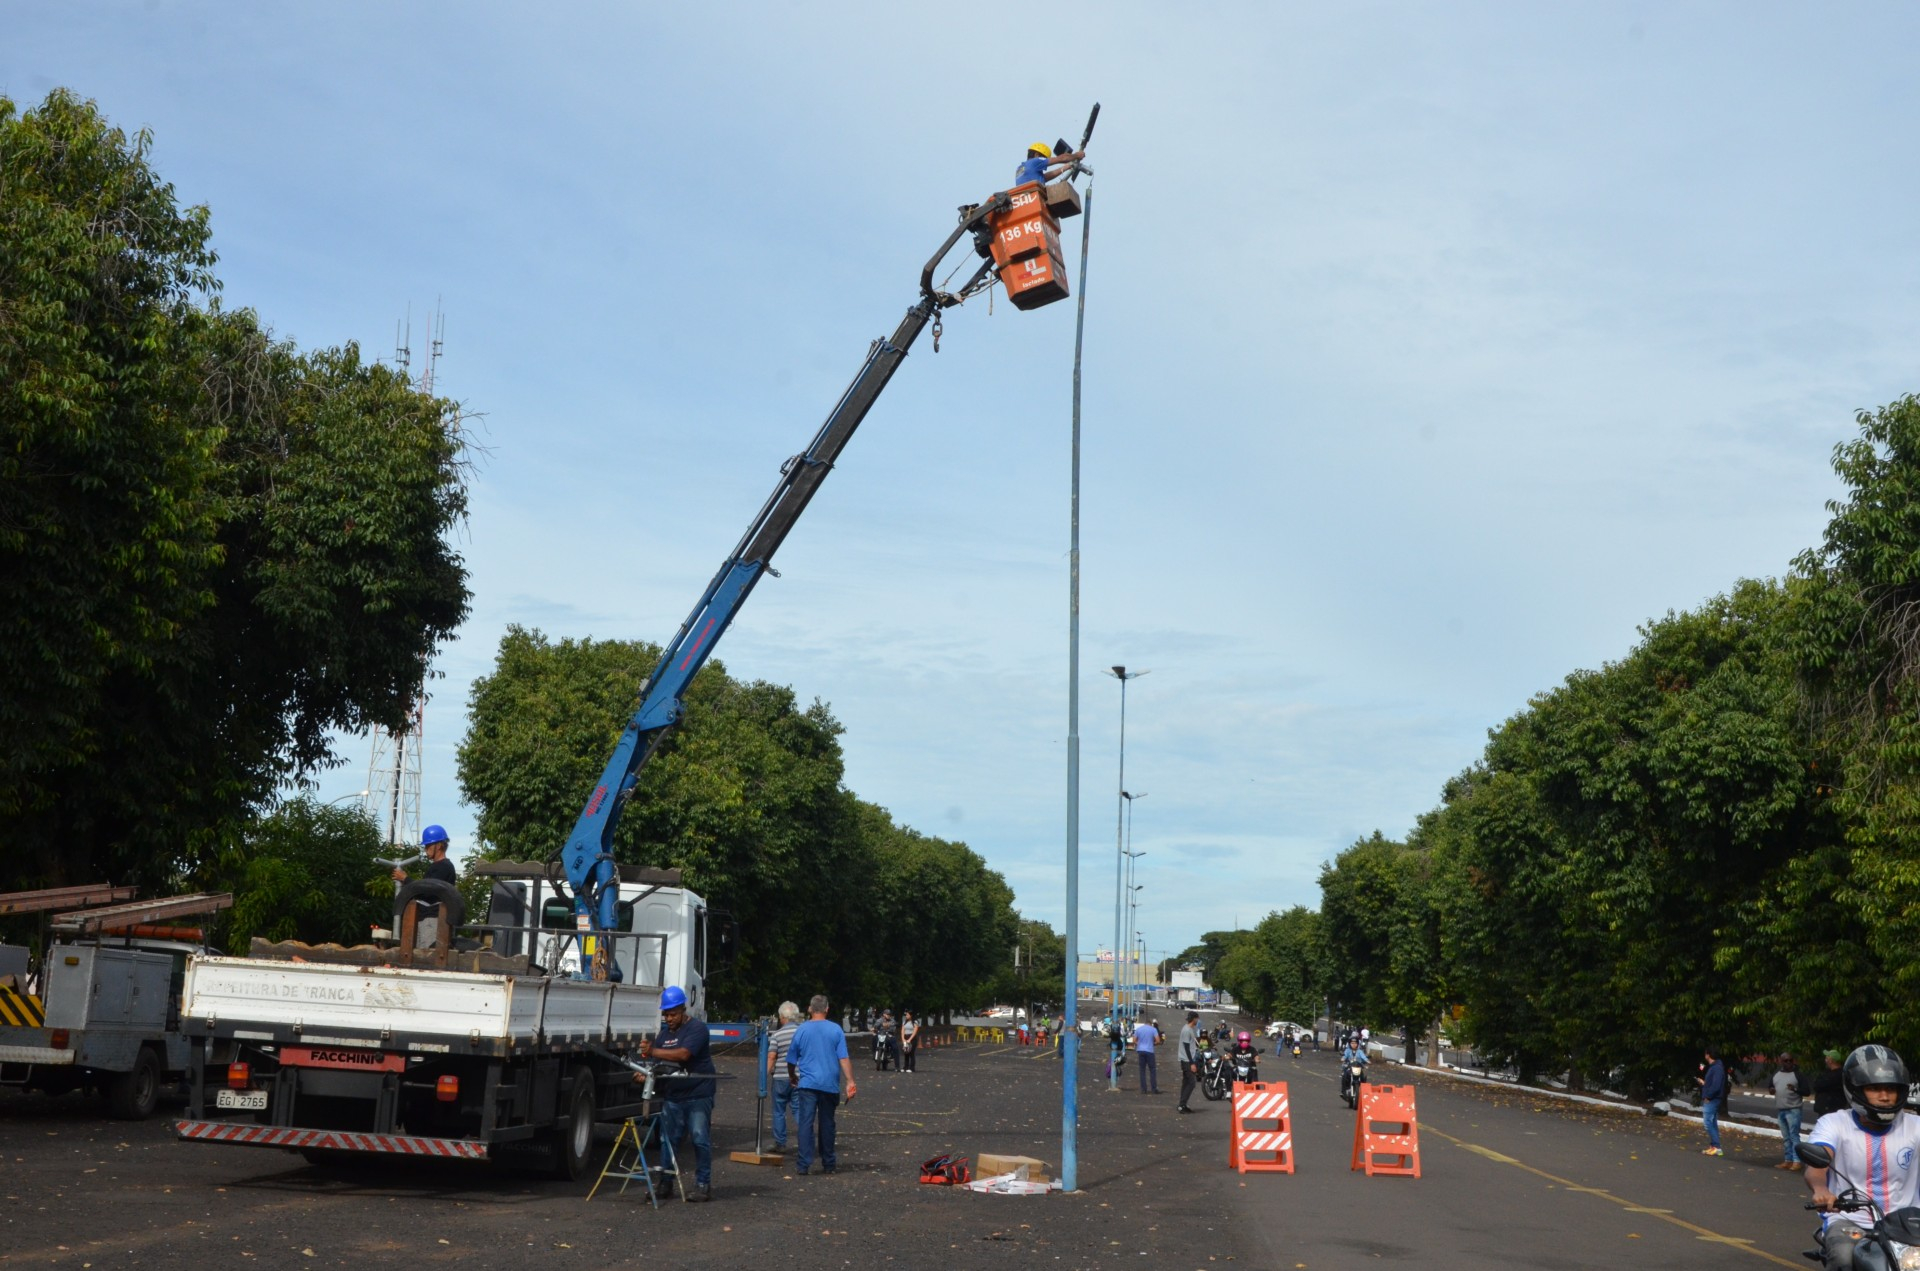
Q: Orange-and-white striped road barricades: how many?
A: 2